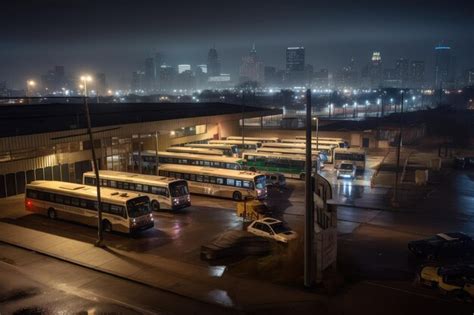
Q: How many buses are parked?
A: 14